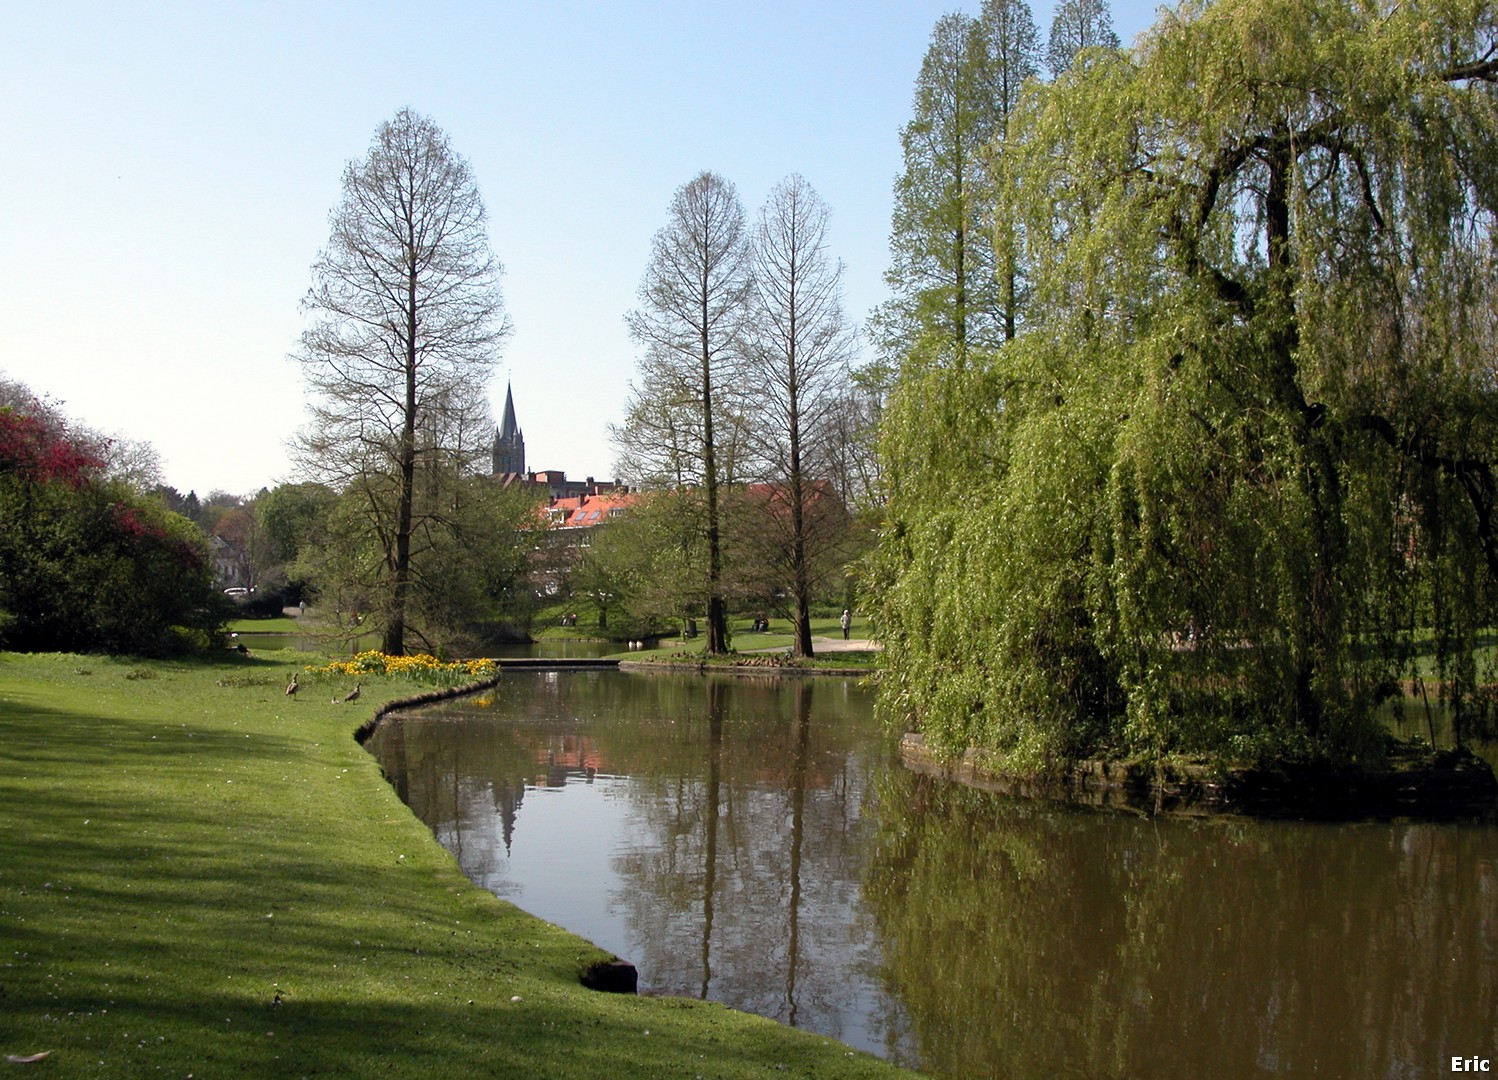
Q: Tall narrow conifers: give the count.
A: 6